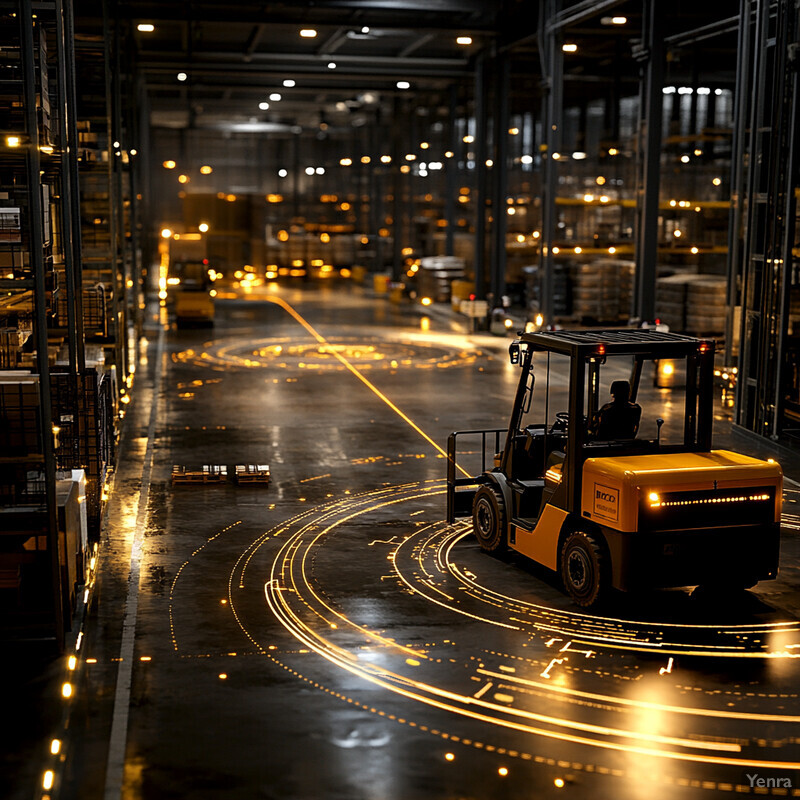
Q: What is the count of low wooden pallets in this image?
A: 2